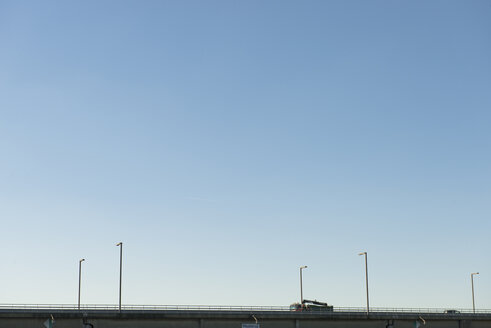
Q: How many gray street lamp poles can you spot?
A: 5